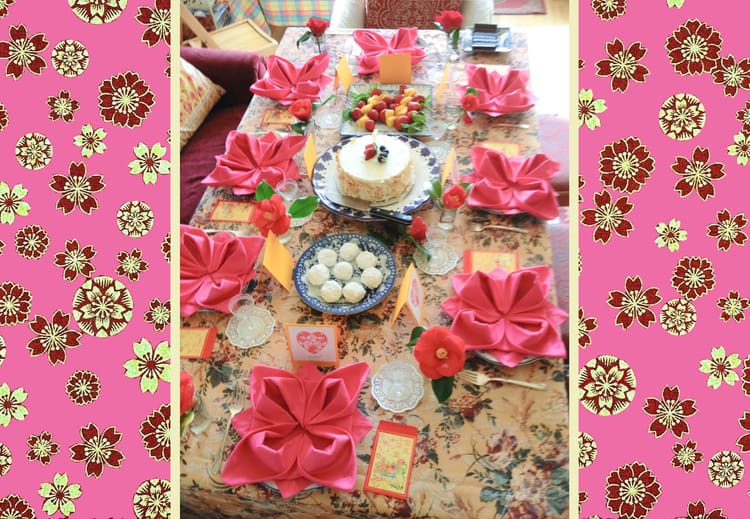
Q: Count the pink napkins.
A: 8